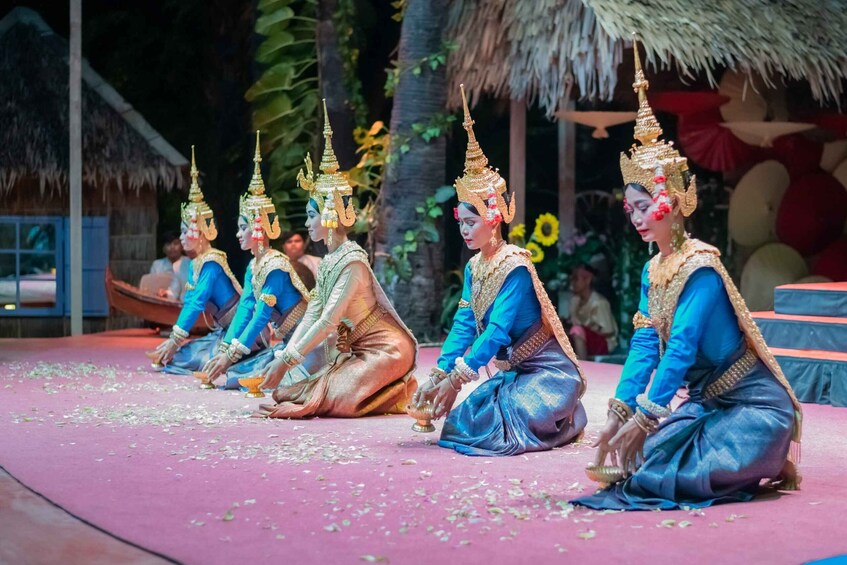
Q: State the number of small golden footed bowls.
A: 5